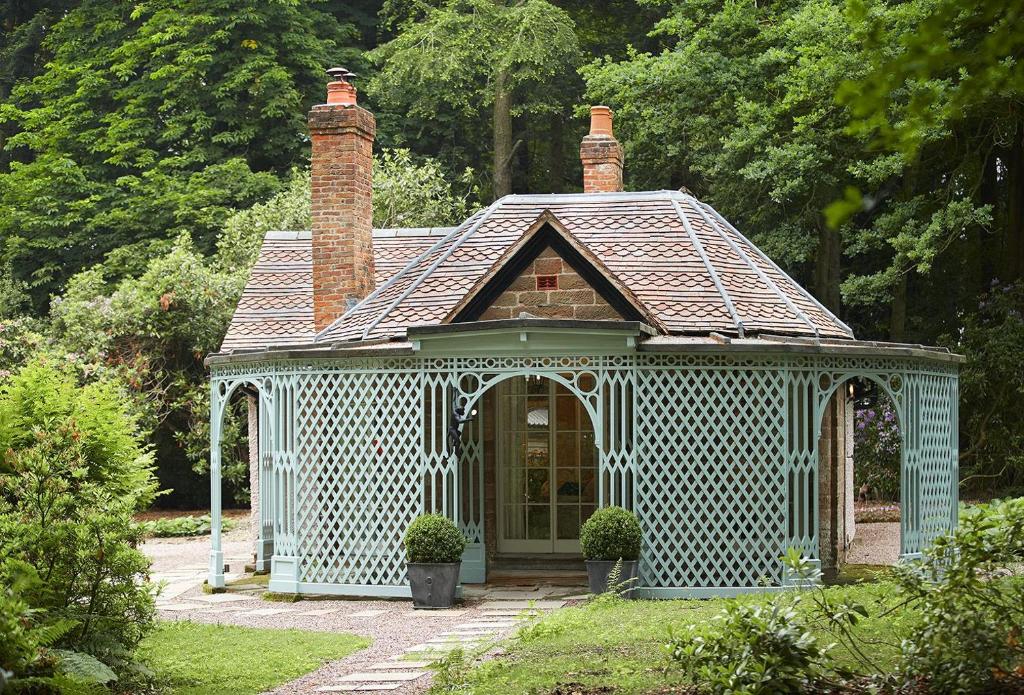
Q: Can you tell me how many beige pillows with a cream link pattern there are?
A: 0